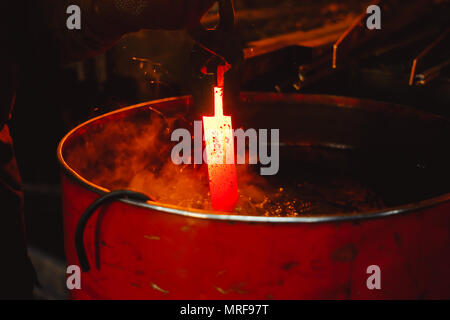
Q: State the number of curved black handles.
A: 1